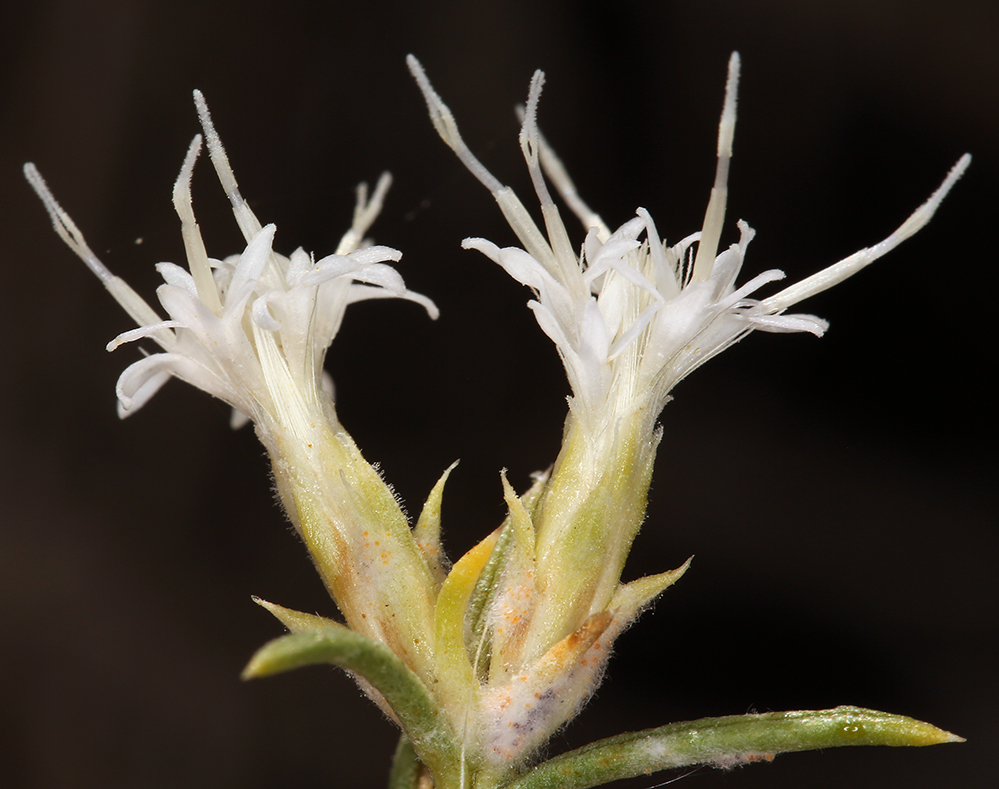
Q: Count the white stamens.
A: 9